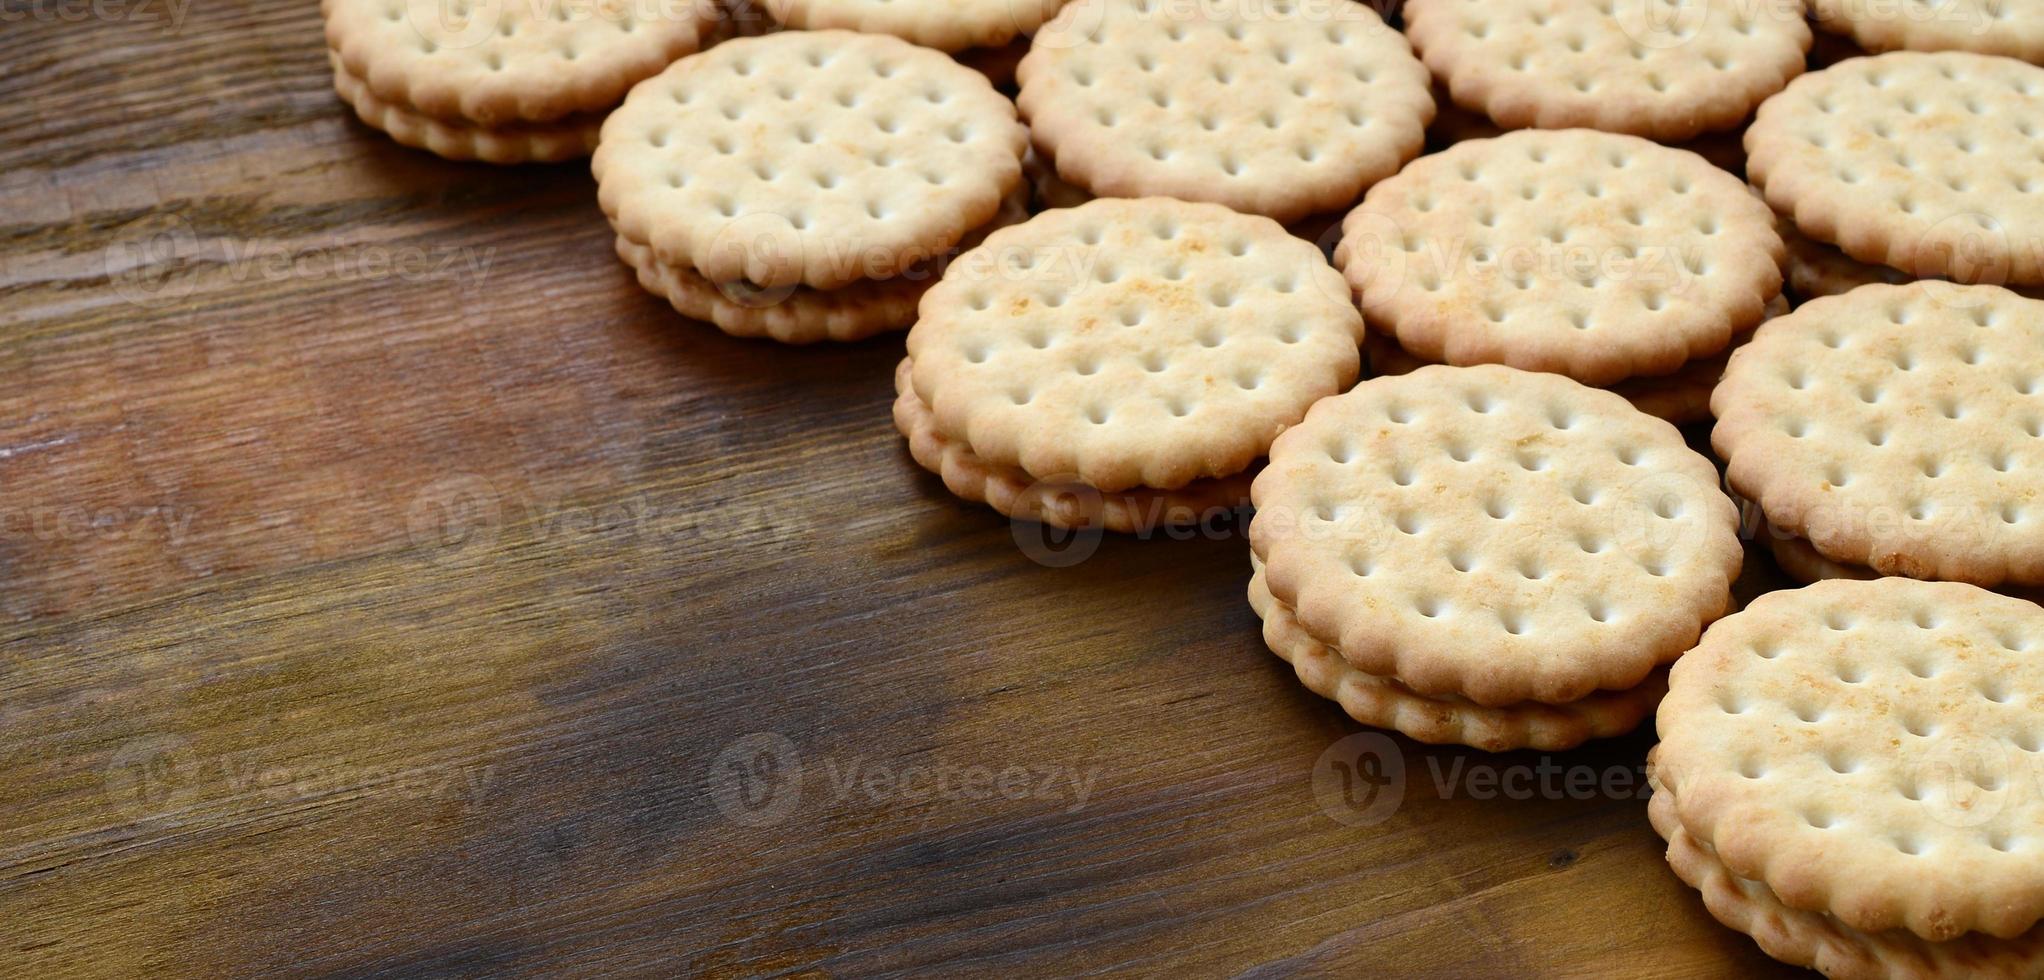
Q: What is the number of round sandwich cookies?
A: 12